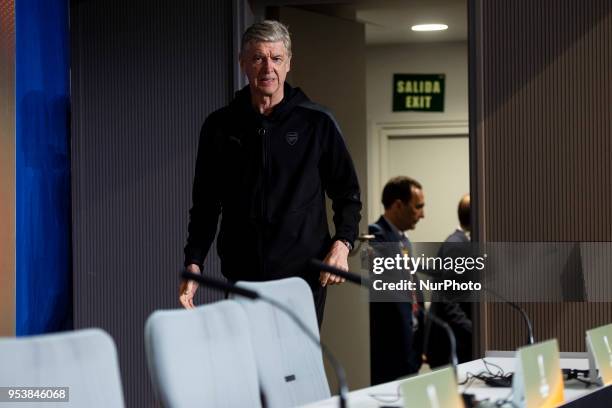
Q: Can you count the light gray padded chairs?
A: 3